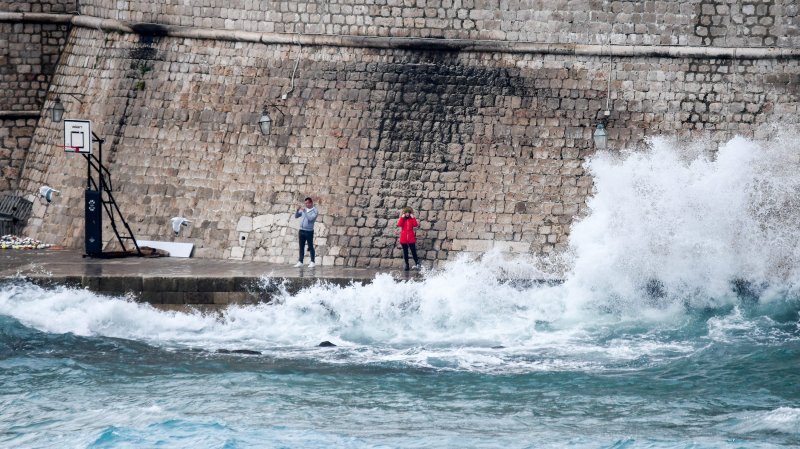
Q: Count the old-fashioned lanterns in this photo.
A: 3